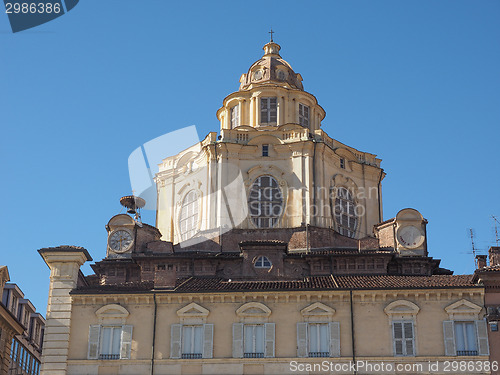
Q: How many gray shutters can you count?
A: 12